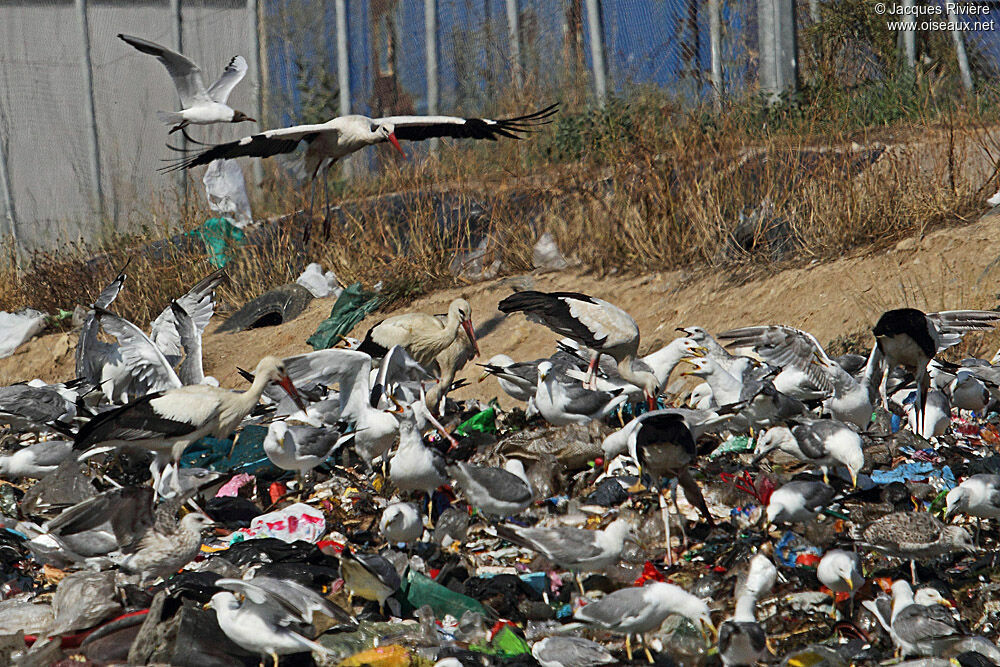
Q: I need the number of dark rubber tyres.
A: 1